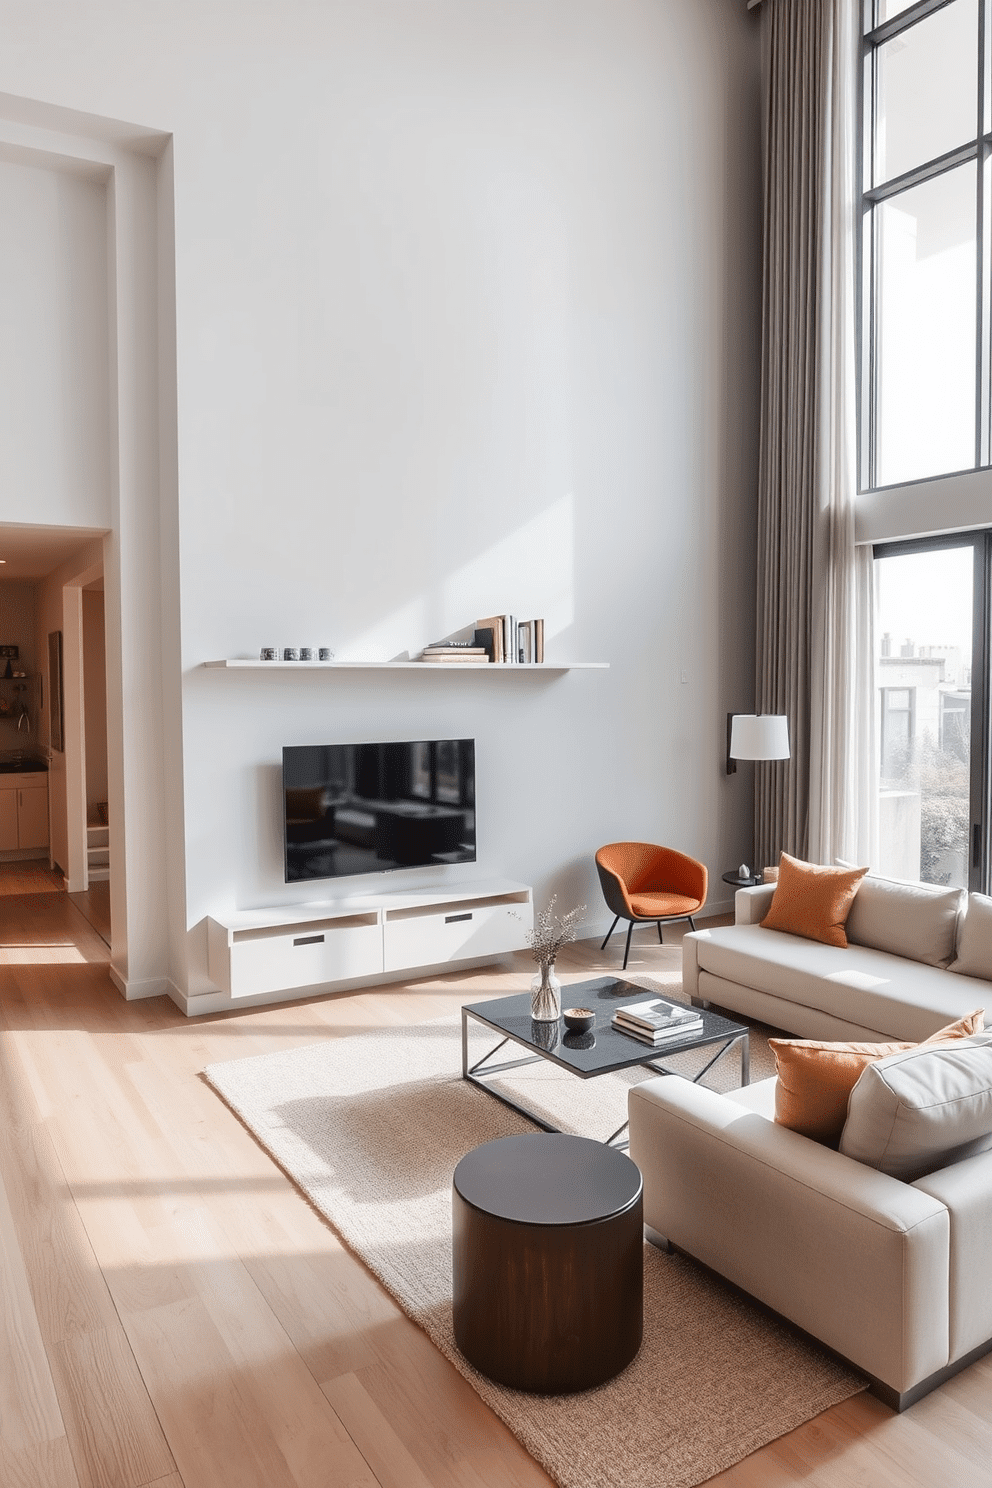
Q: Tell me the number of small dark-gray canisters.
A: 4